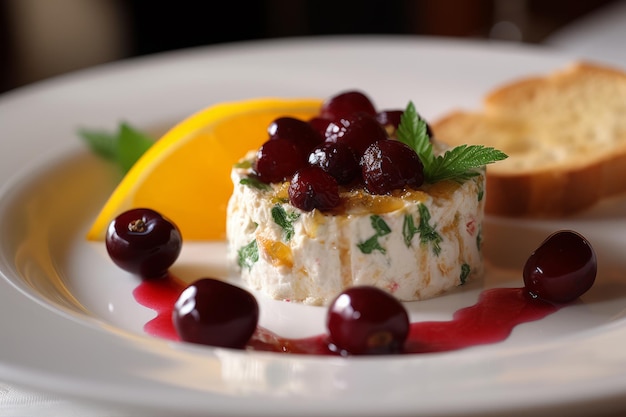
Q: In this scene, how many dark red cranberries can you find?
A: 13